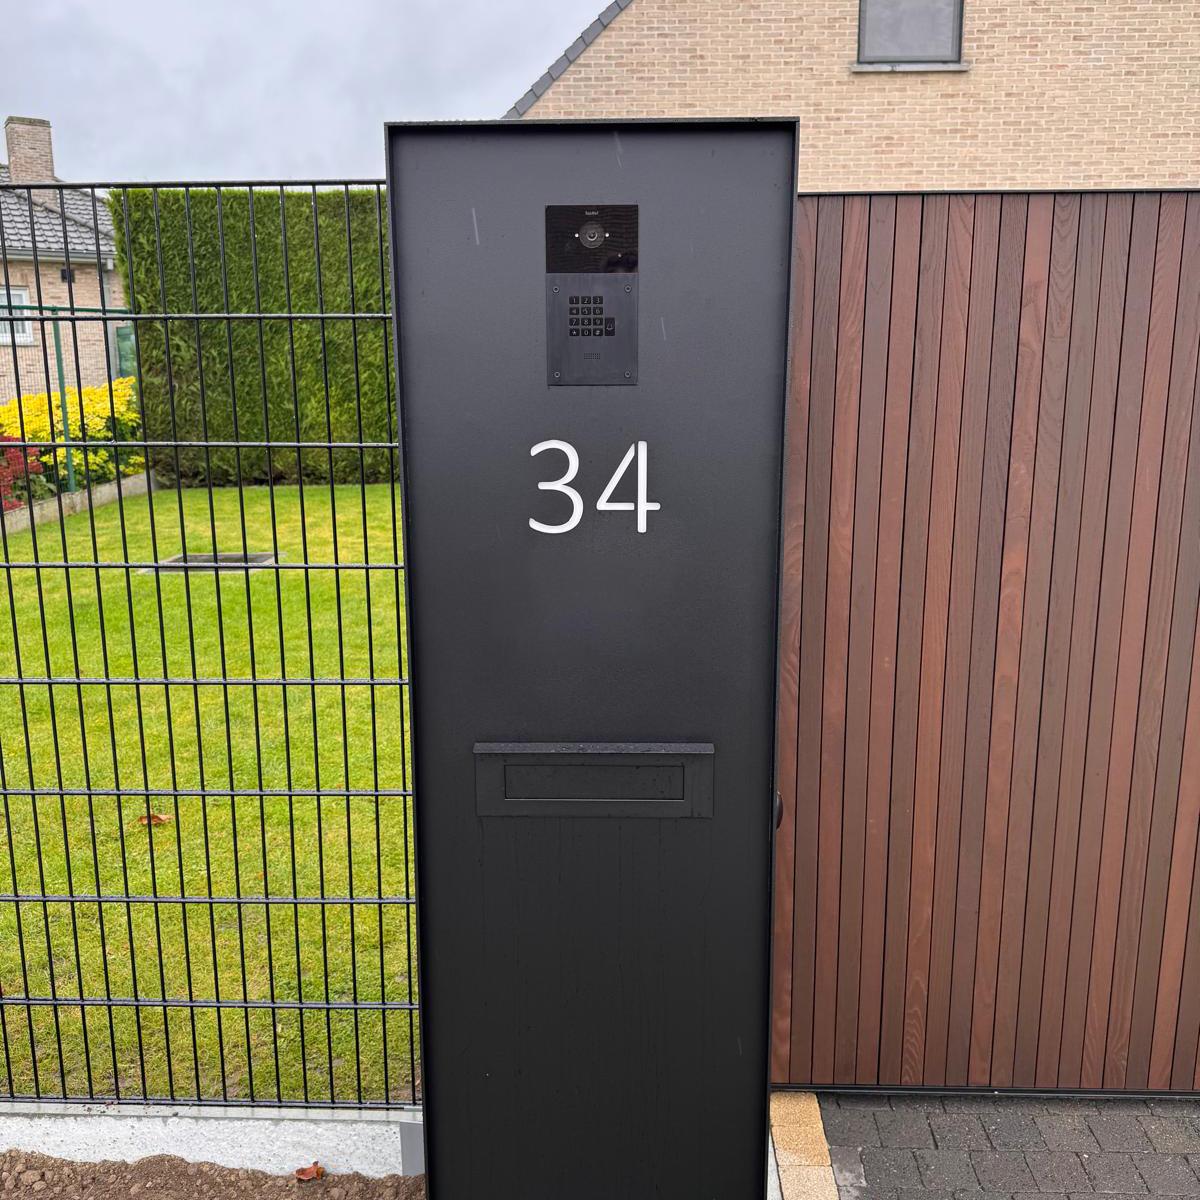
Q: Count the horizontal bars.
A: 9